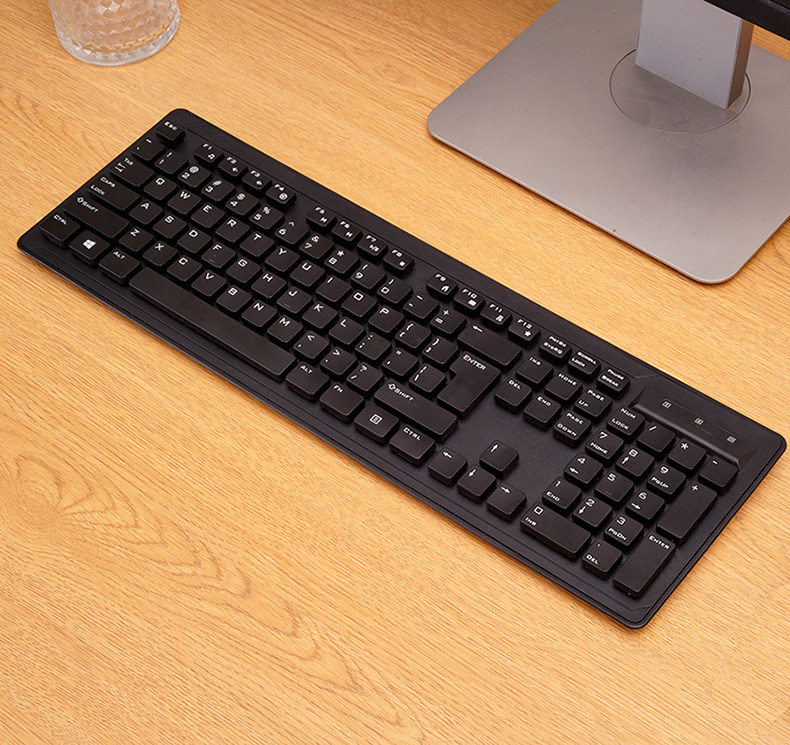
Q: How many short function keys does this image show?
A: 12